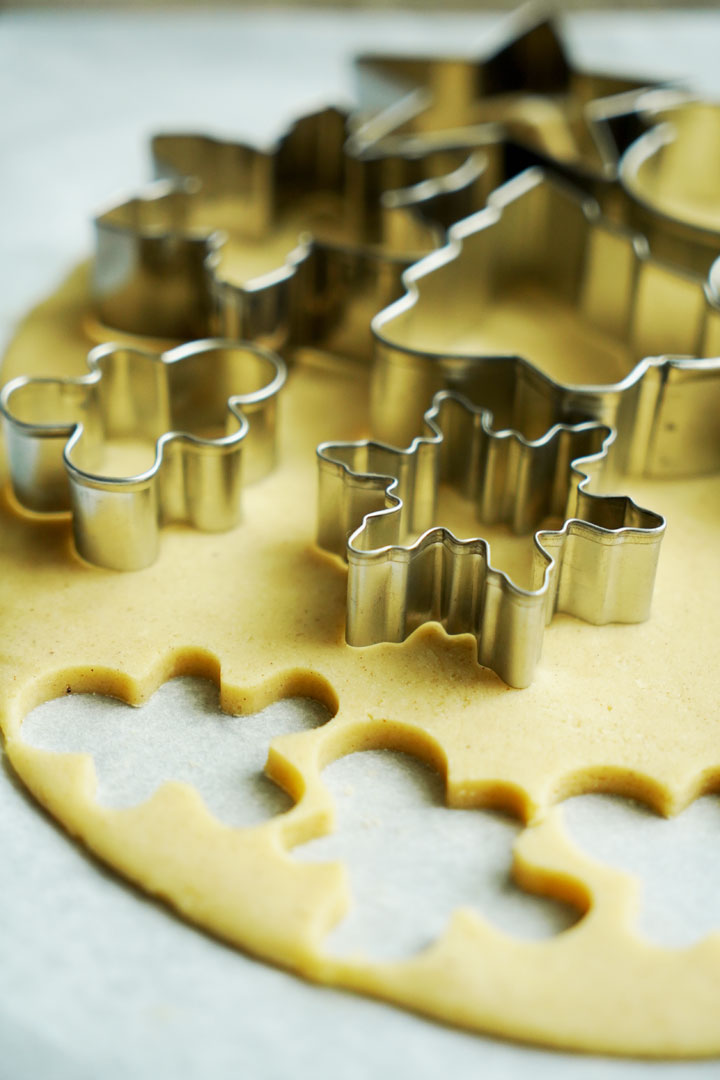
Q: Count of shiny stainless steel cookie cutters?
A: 6